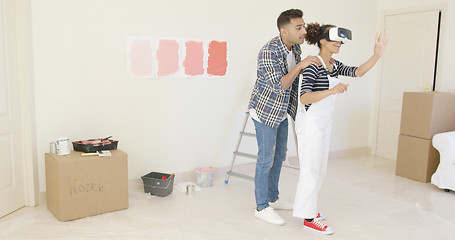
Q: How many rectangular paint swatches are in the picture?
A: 4